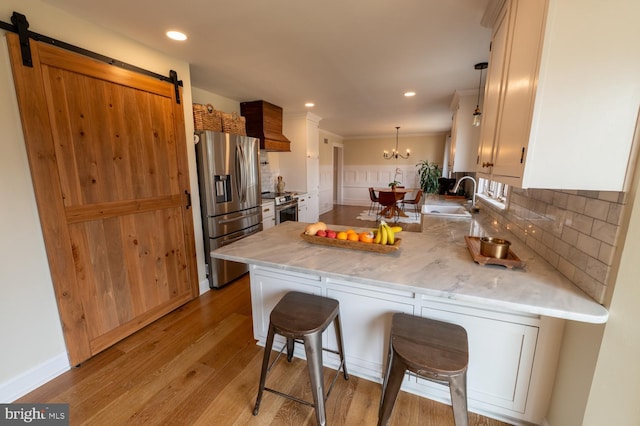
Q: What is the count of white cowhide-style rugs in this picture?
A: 1